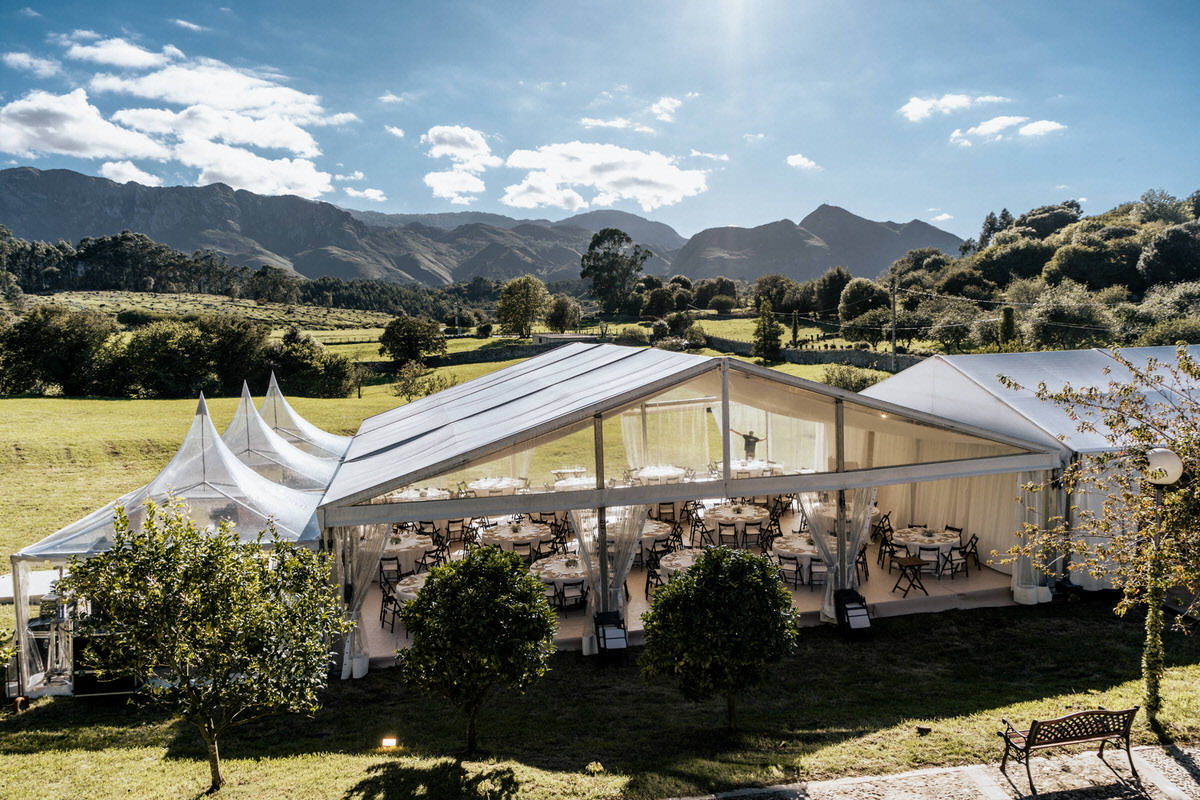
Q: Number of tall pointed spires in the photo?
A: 3